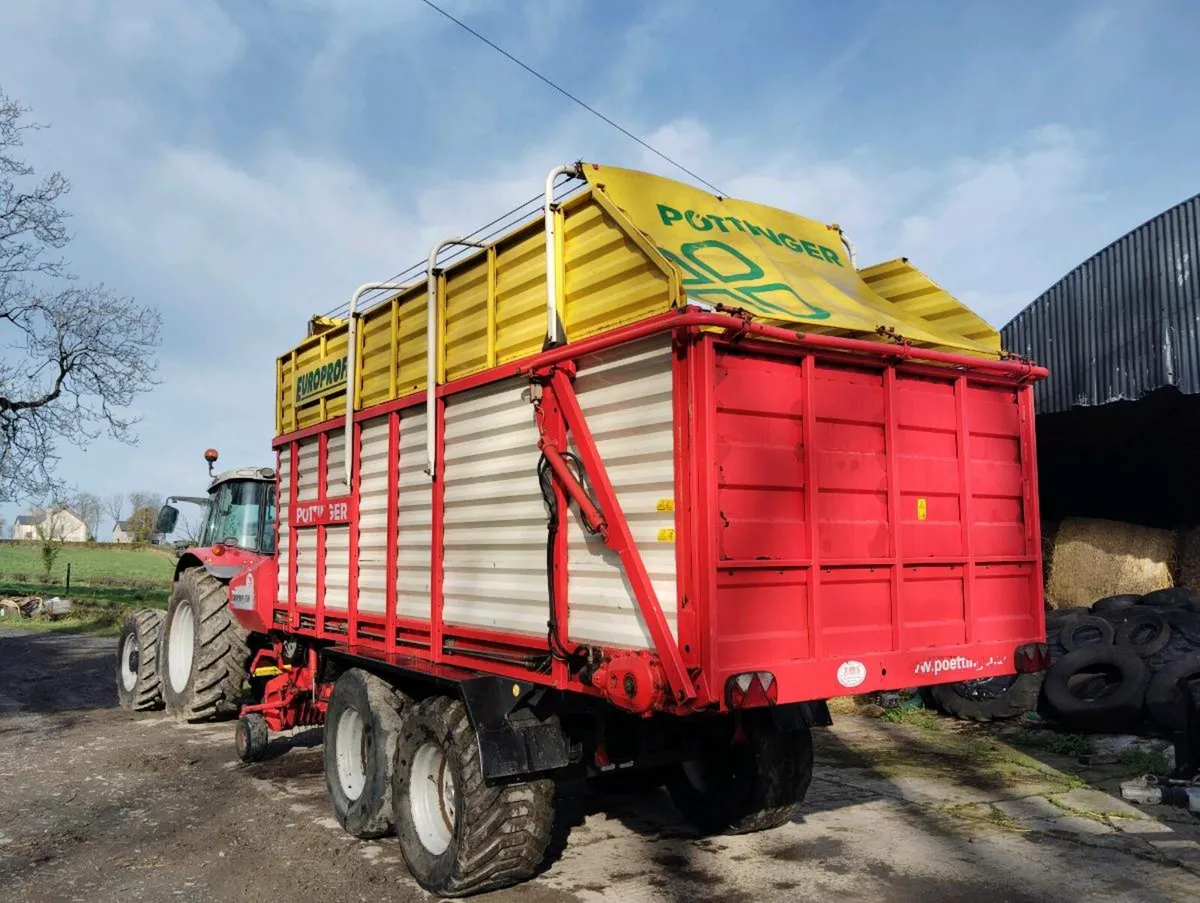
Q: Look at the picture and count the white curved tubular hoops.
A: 3